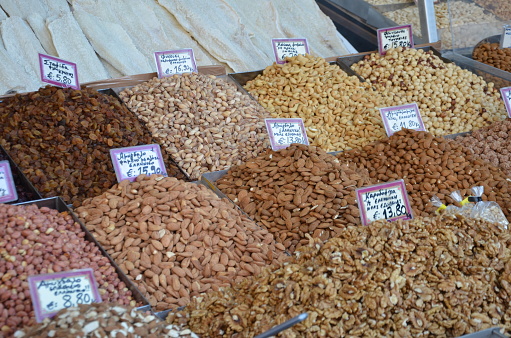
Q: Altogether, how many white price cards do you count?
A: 12